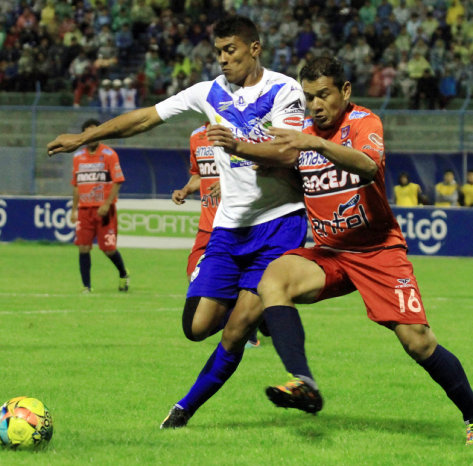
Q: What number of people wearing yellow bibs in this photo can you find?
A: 3